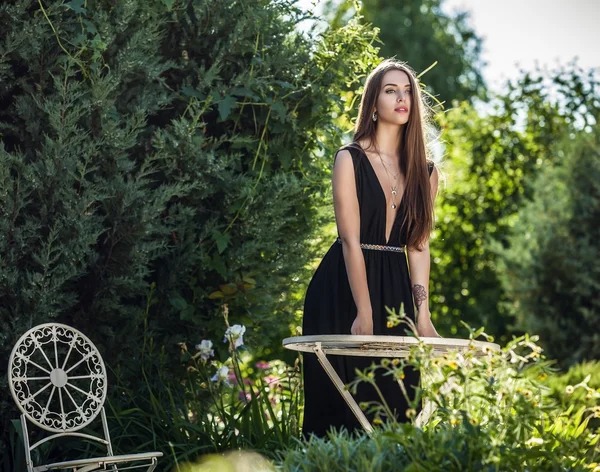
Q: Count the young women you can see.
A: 1